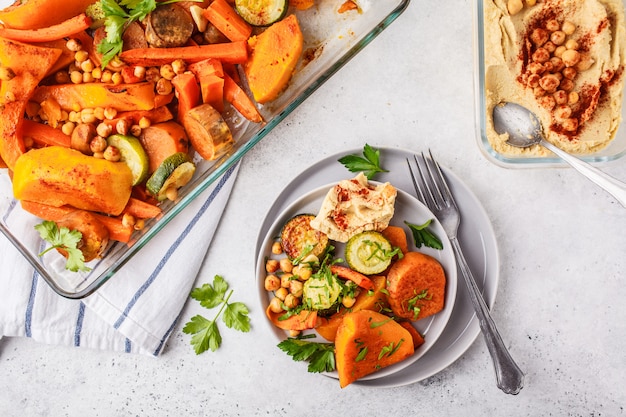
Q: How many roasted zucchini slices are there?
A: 6